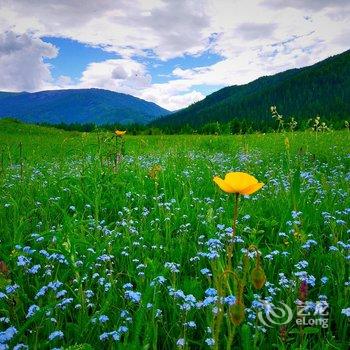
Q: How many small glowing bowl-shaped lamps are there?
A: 0